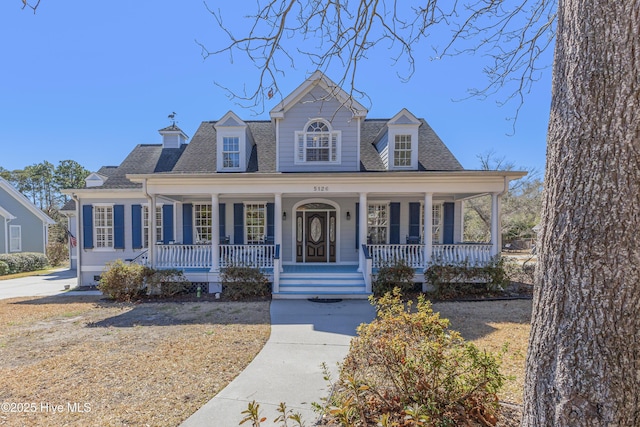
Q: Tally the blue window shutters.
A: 12